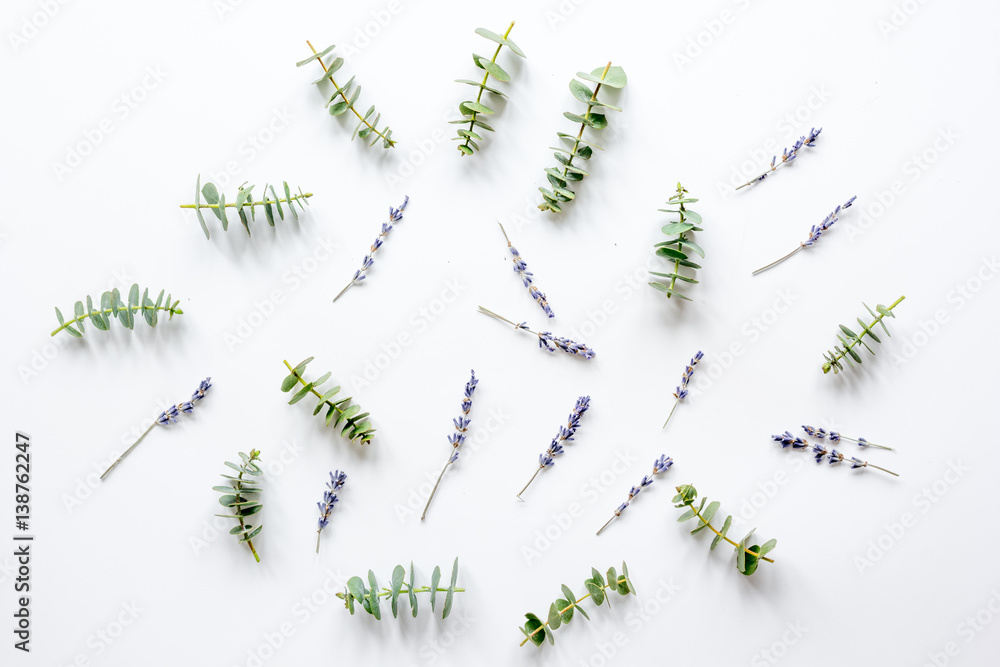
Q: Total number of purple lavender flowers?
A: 13